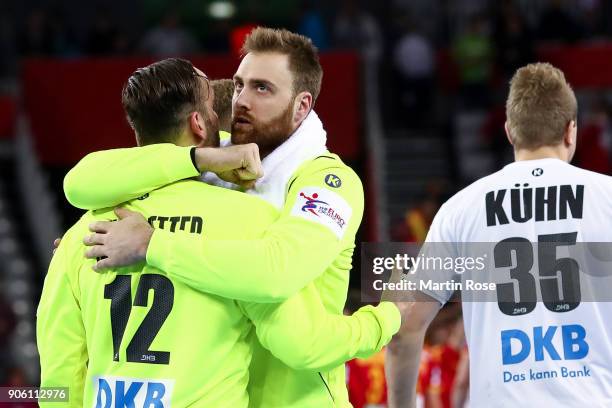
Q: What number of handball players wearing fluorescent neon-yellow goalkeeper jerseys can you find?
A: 2